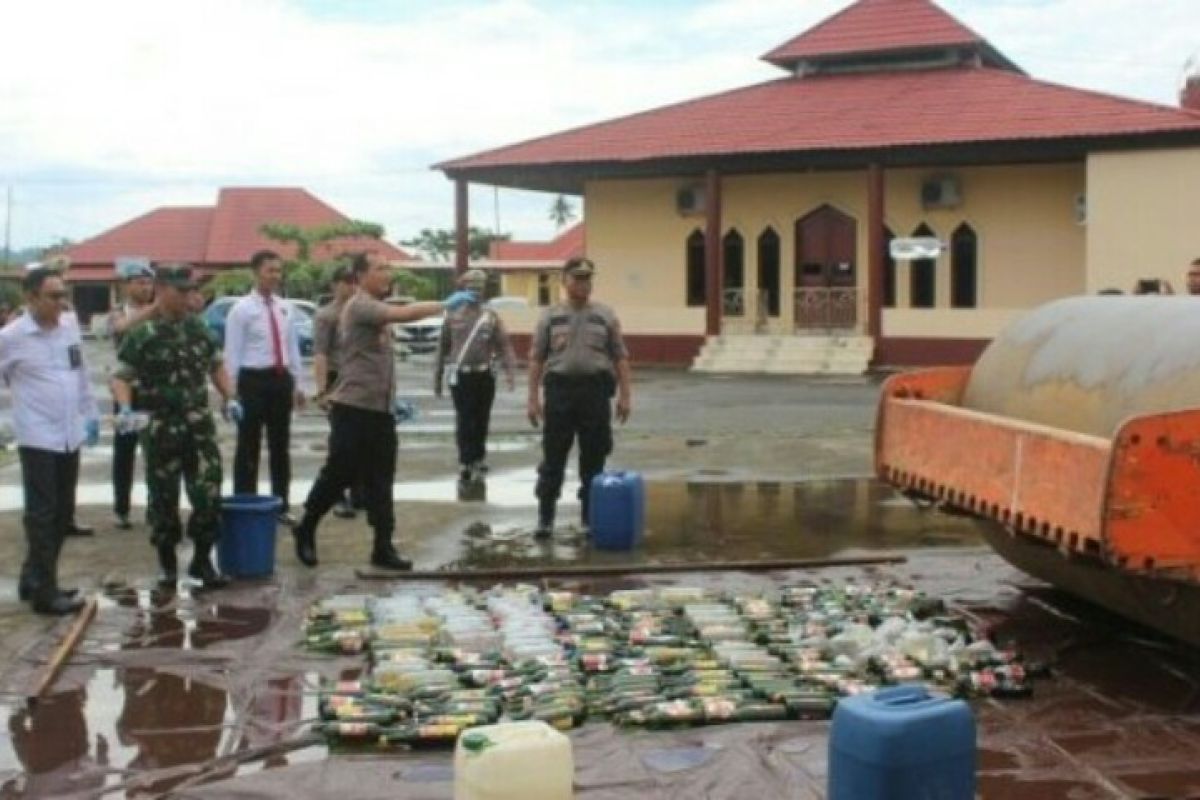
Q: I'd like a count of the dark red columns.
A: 3